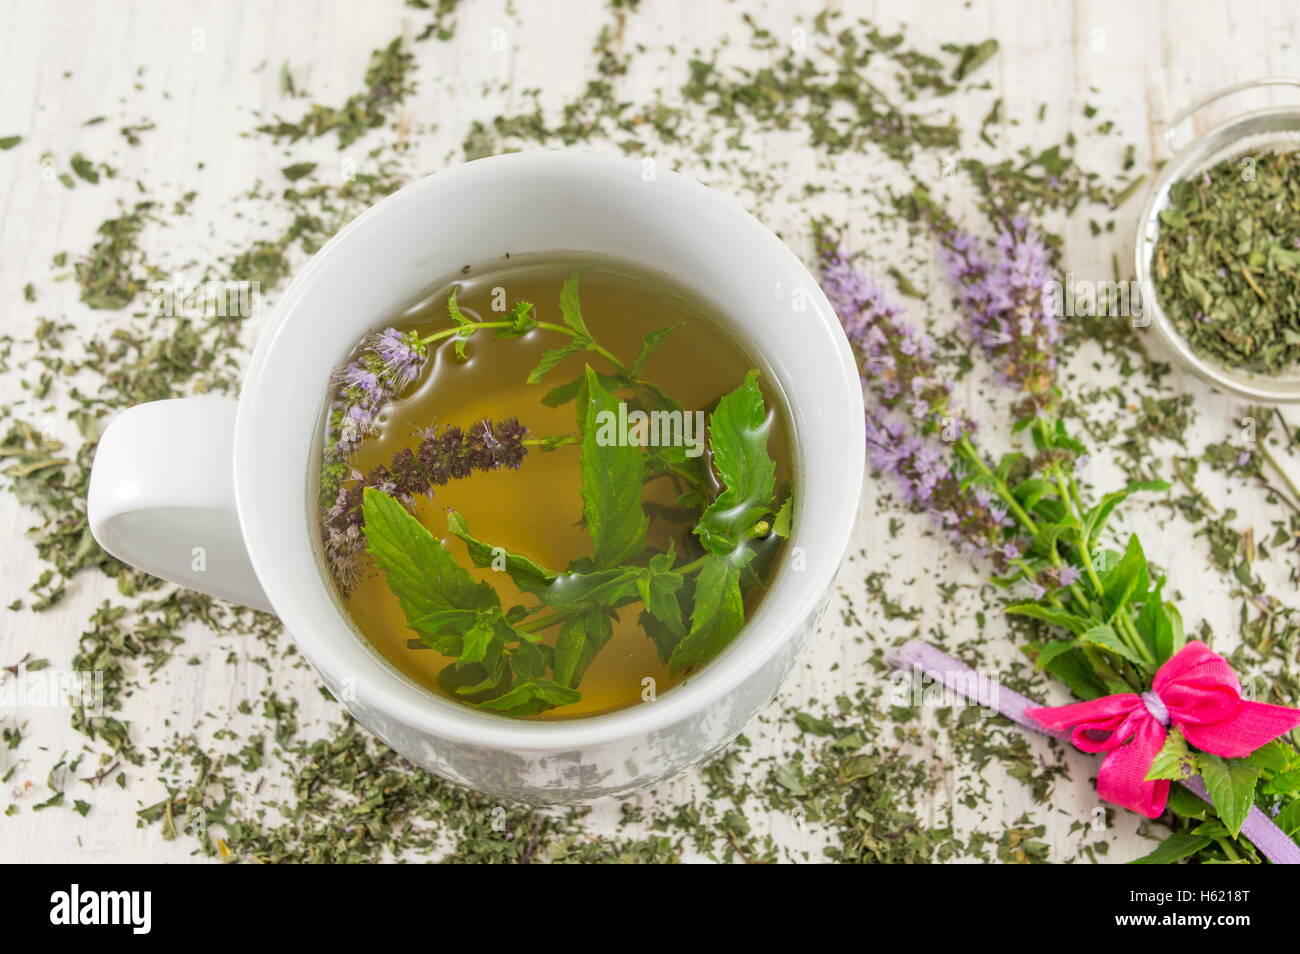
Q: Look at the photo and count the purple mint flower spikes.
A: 6